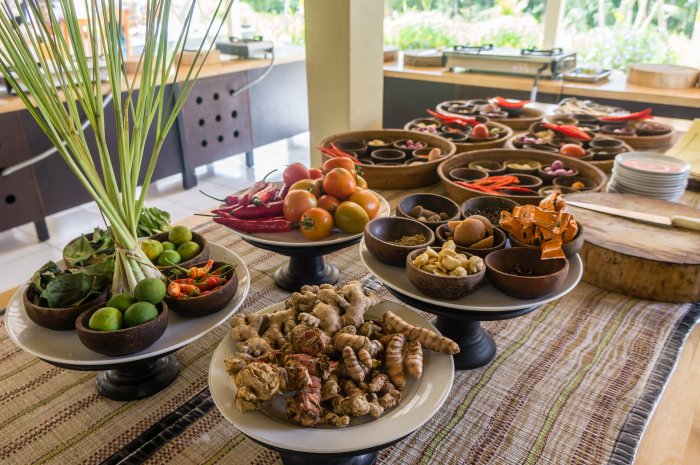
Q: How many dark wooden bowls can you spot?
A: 12